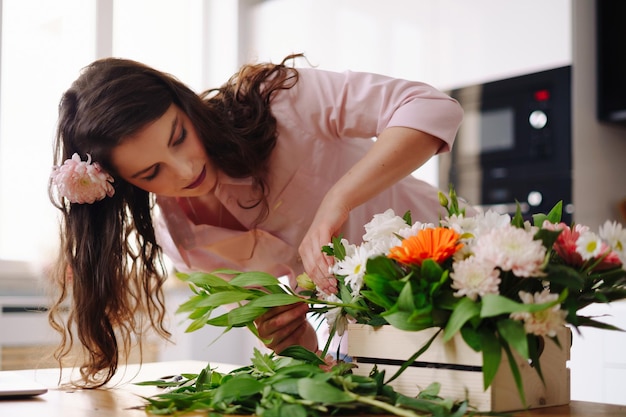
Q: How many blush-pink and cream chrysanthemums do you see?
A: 4